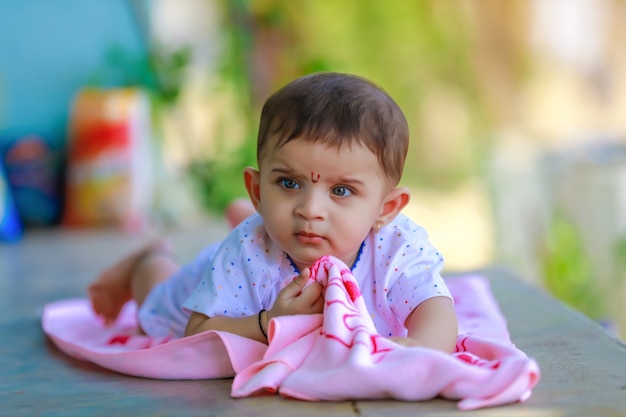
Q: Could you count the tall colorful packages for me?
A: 1